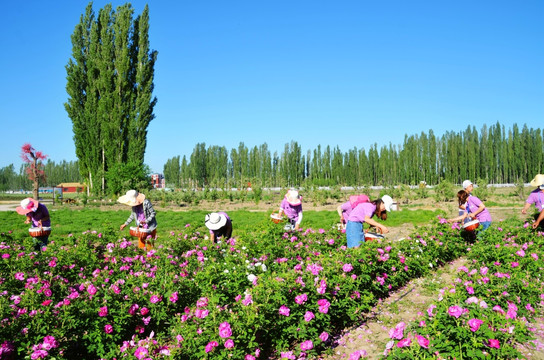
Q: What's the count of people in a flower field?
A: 9